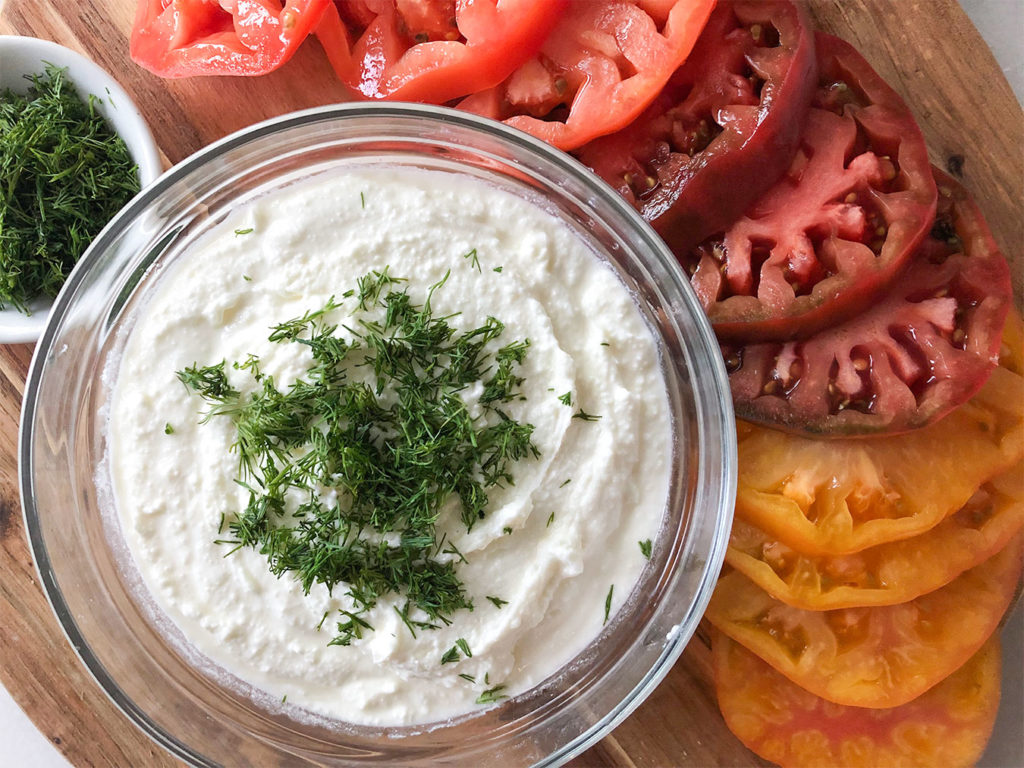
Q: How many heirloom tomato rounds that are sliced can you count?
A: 10